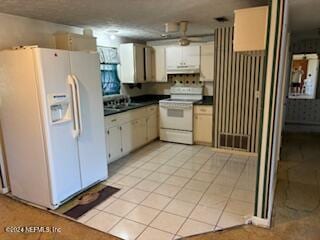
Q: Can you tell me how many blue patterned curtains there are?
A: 1